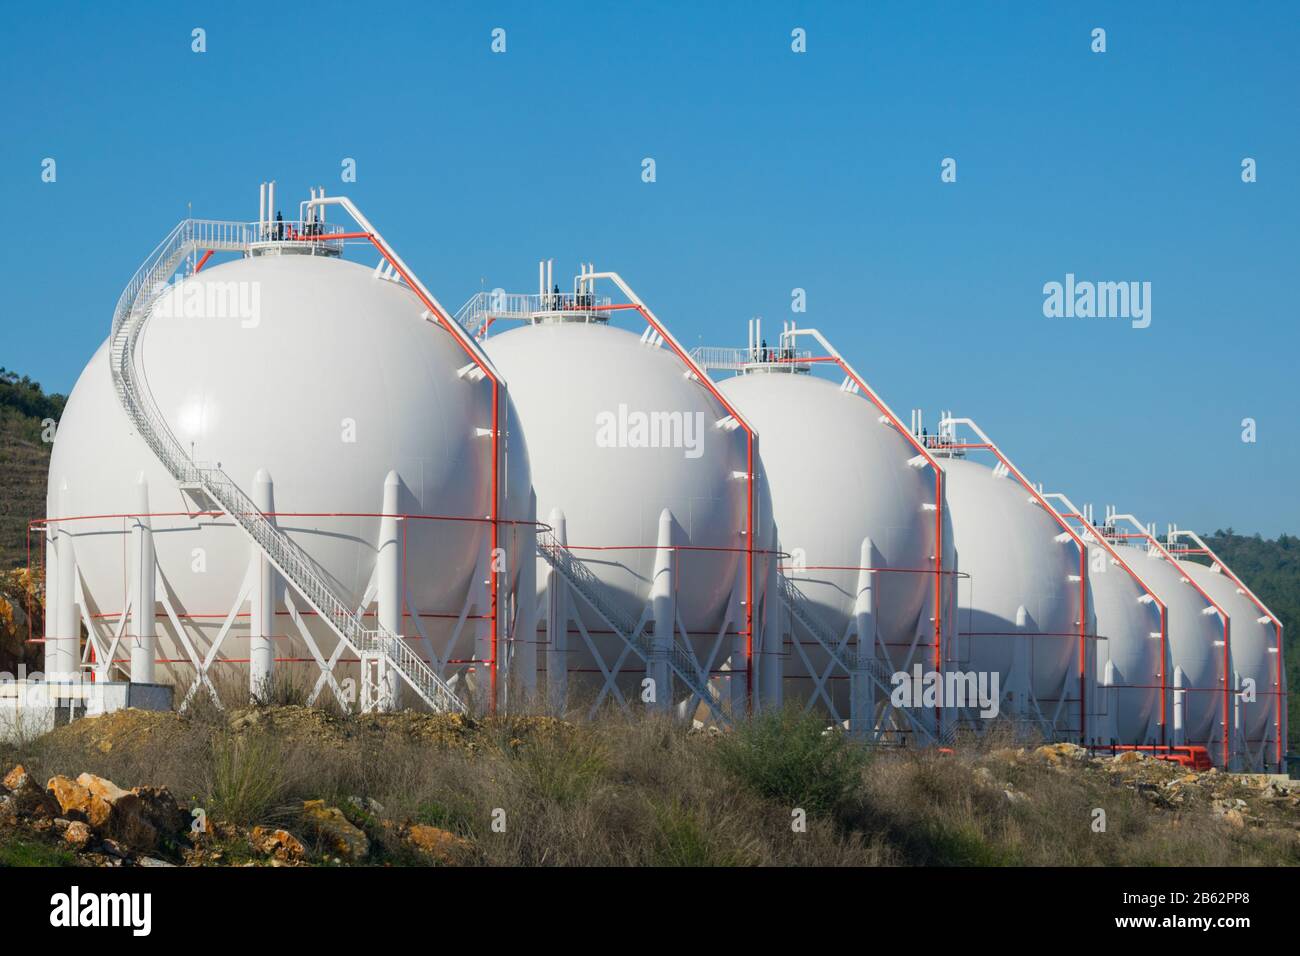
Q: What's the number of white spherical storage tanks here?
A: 7